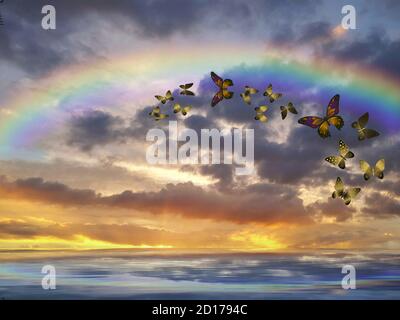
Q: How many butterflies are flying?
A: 14